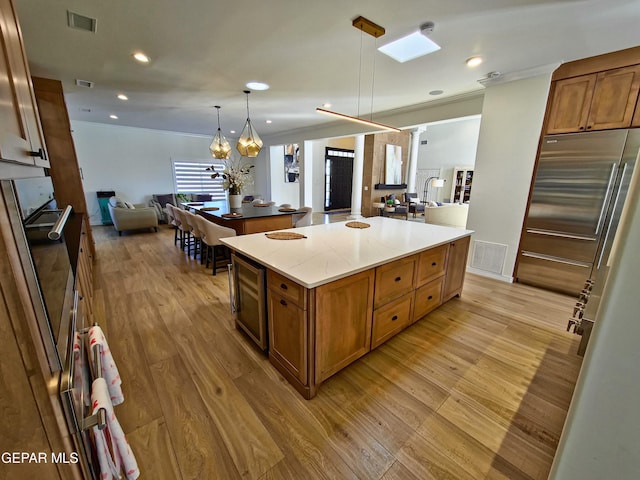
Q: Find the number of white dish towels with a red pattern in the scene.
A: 2